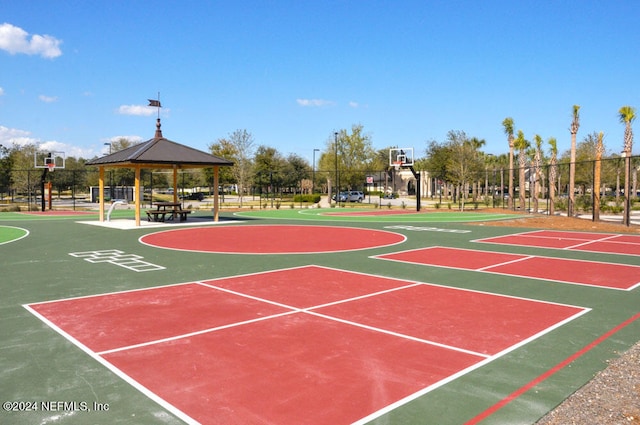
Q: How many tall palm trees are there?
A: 7